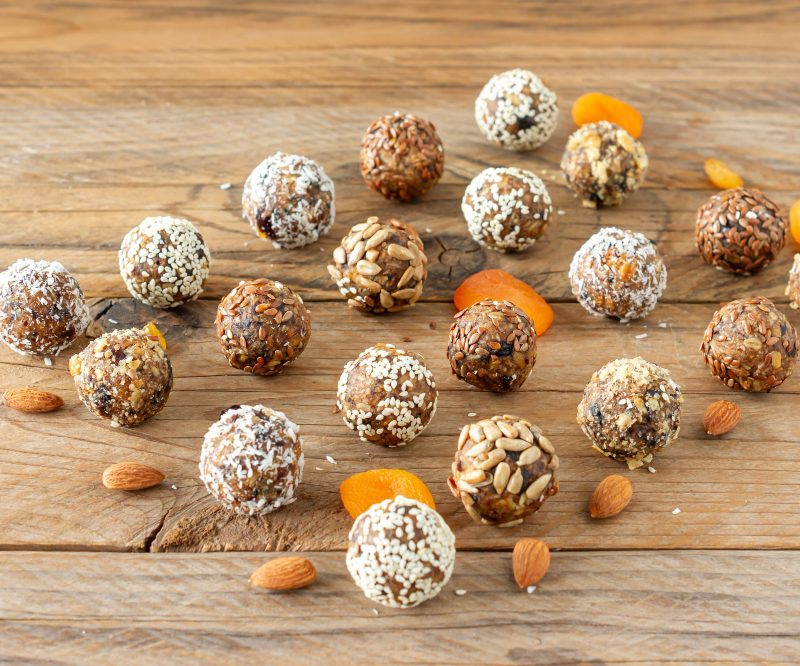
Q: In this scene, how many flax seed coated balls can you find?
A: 5